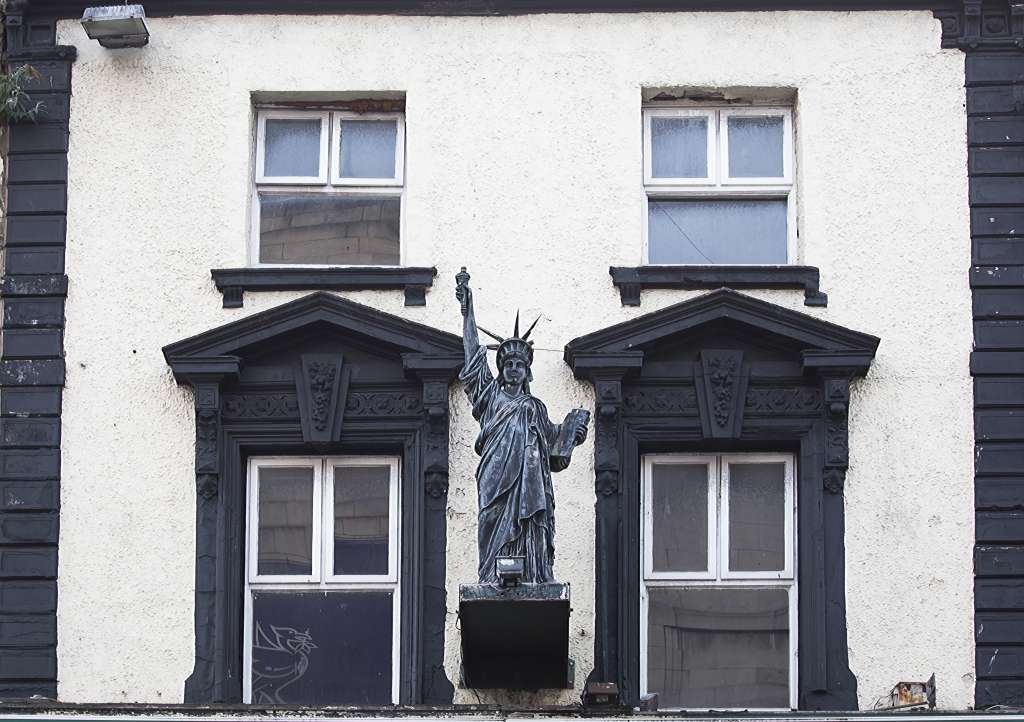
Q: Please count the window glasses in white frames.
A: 12